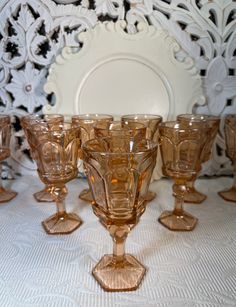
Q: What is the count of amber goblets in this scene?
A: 10